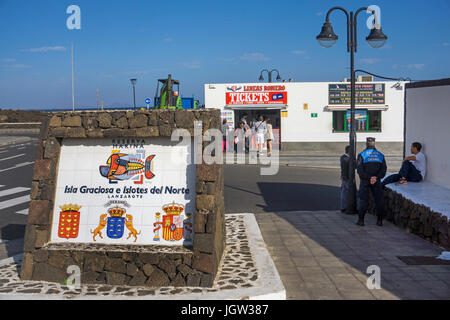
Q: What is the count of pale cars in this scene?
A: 0